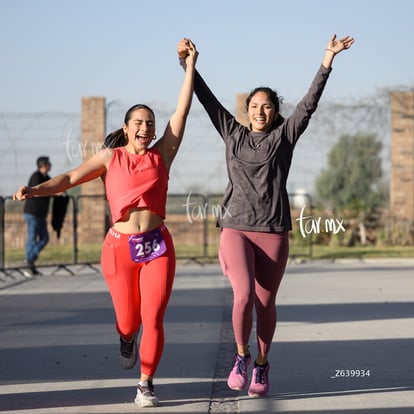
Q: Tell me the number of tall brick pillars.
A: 3